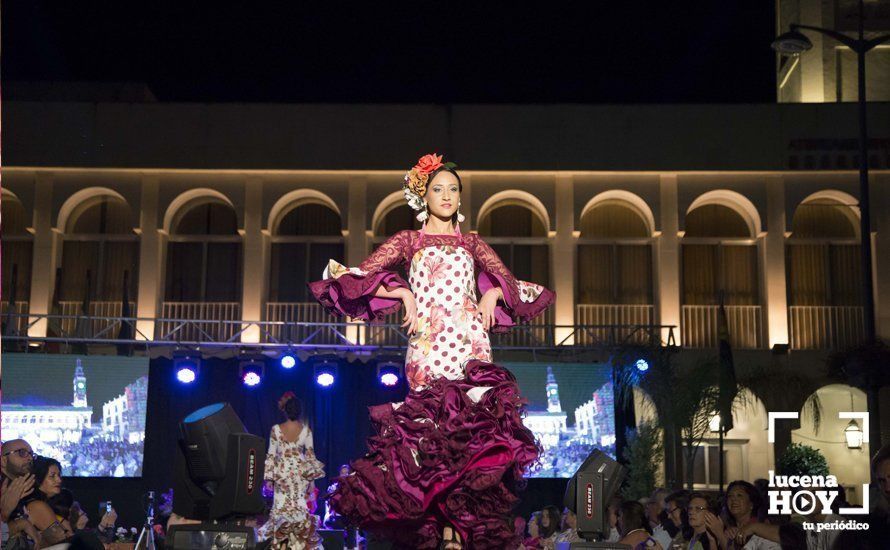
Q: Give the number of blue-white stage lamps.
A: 6